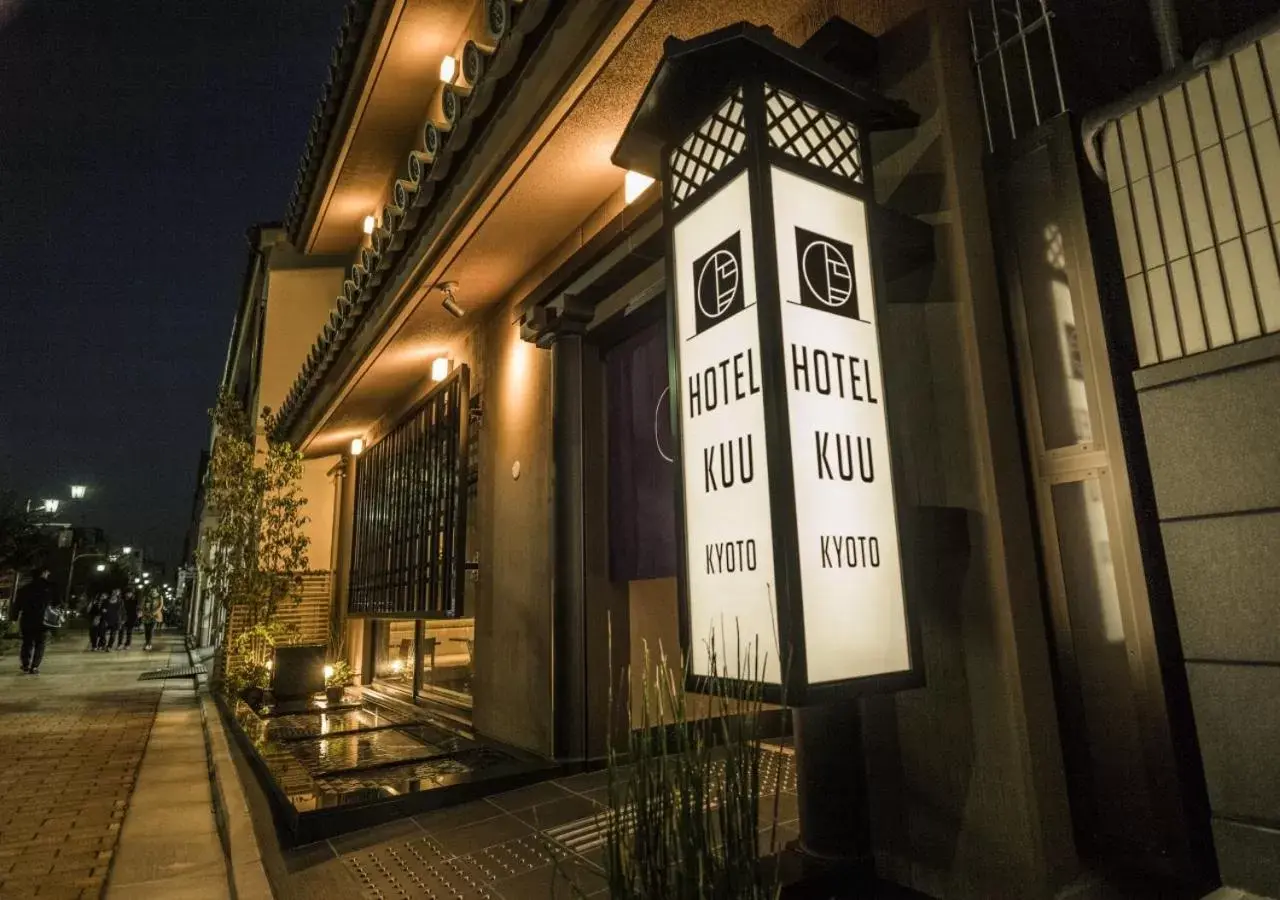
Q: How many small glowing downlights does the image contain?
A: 5